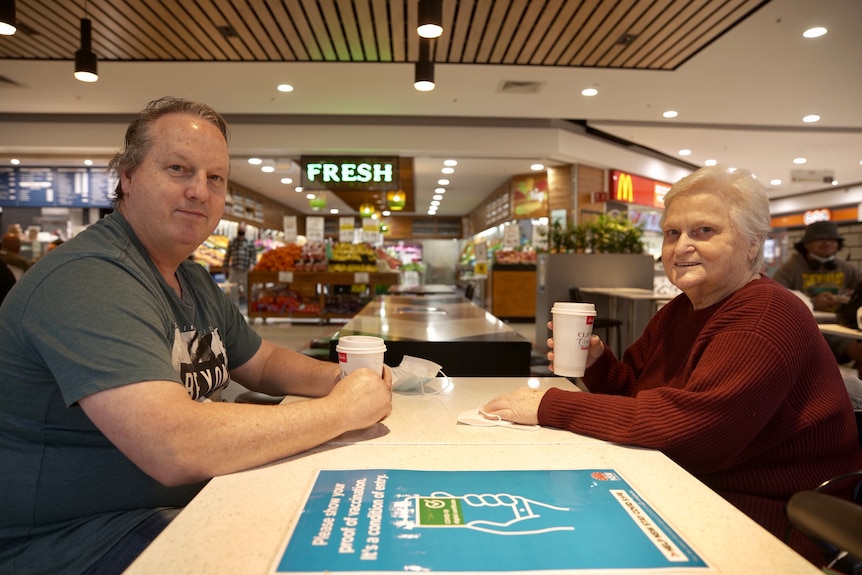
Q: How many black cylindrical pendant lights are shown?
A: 4